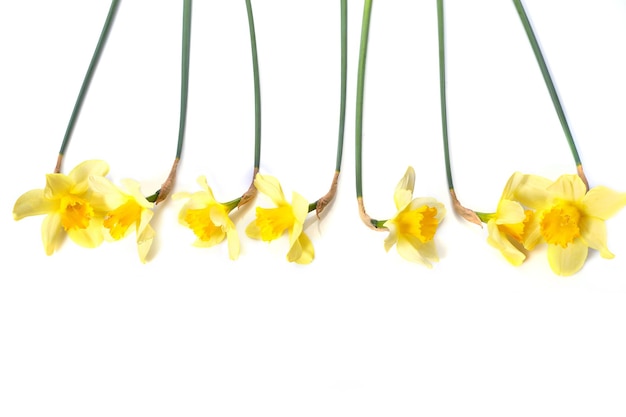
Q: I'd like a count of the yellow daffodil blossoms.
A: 7